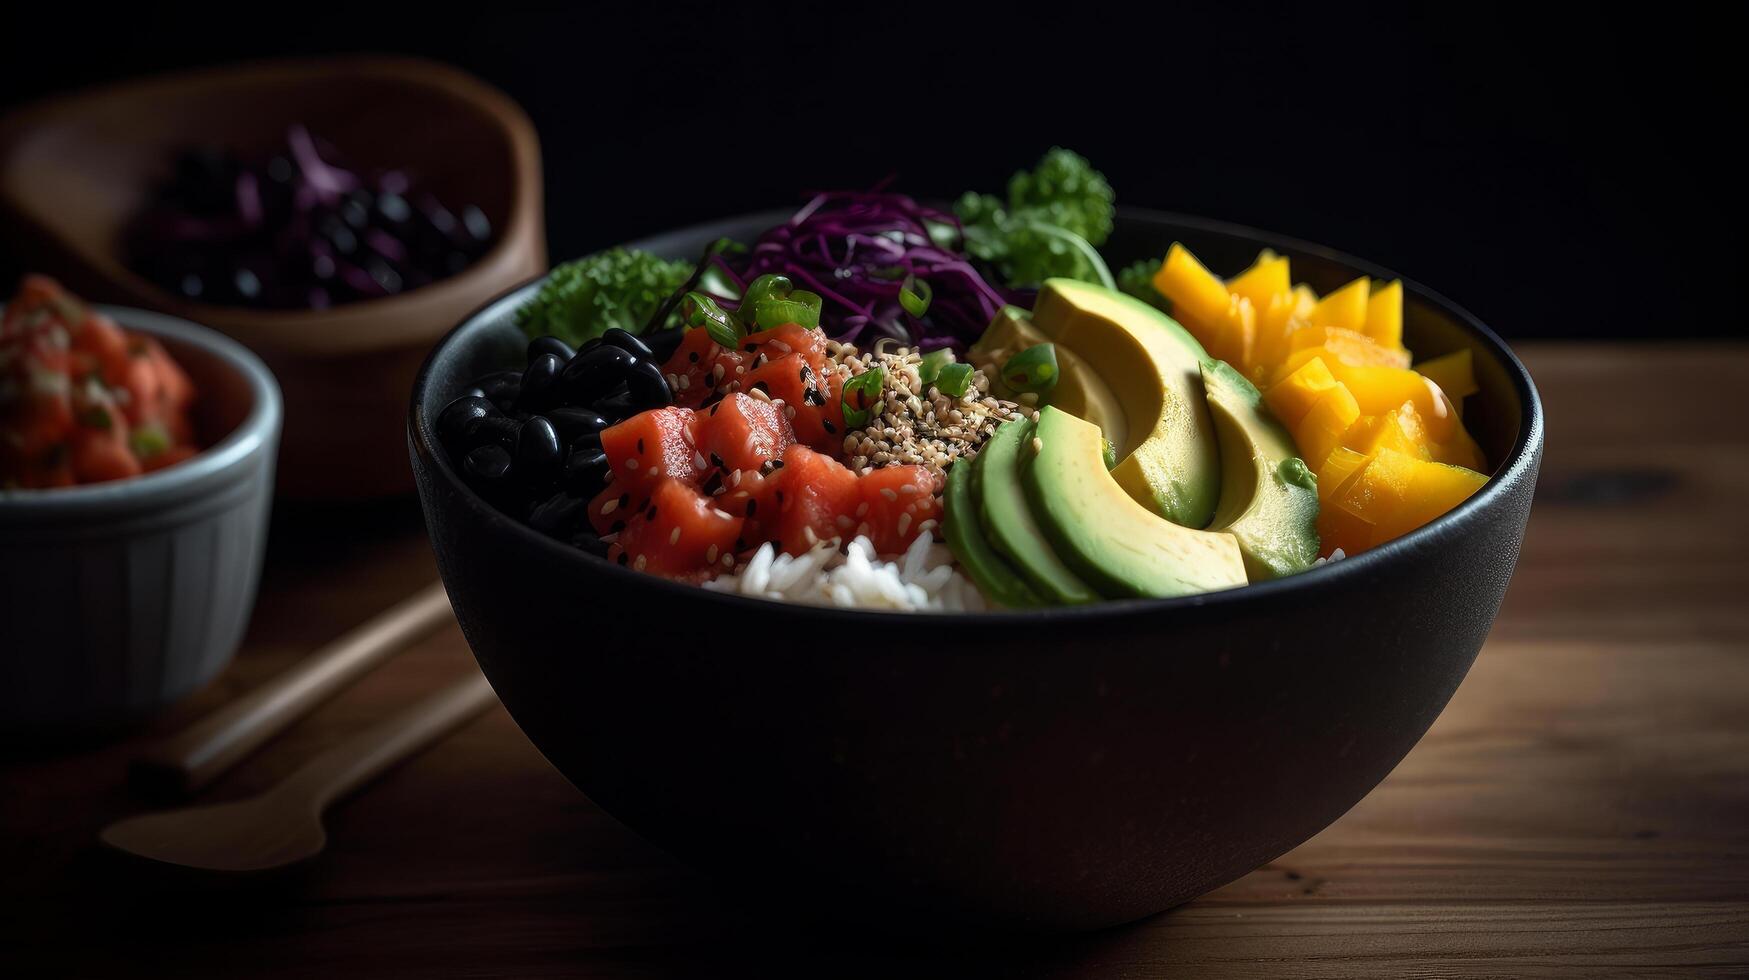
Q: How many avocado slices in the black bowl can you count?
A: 6